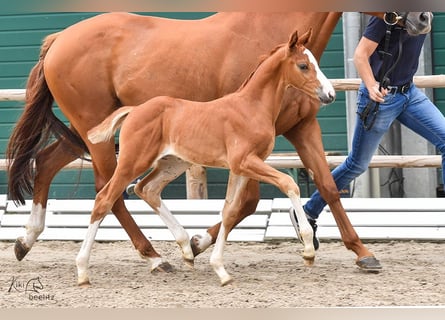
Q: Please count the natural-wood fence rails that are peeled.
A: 2